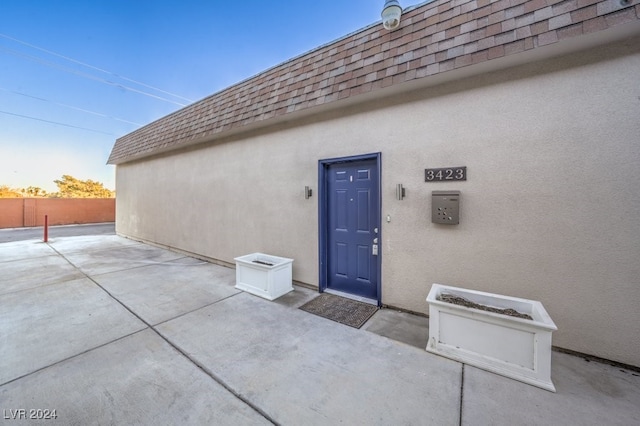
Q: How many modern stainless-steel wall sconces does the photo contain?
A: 2